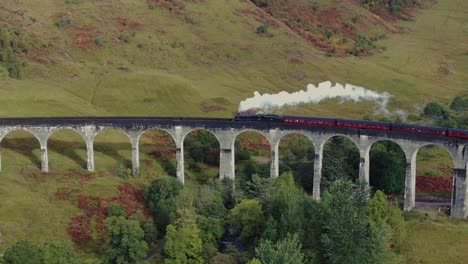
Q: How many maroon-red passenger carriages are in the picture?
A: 4